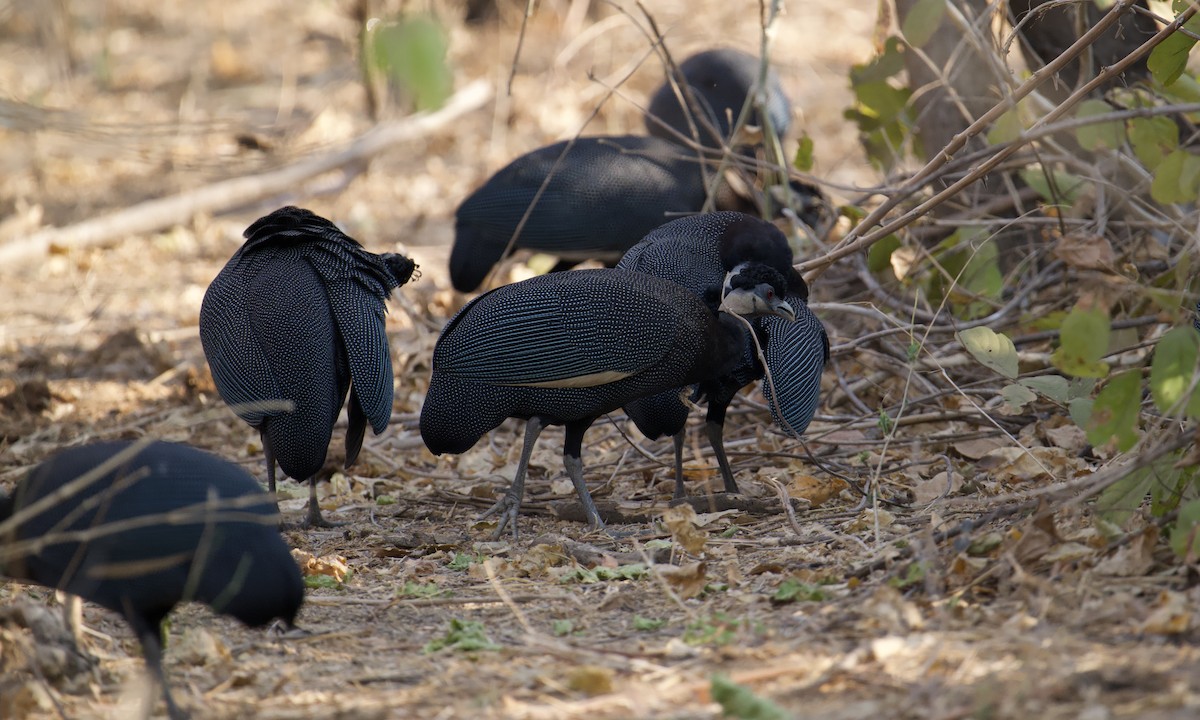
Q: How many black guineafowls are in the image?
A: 6